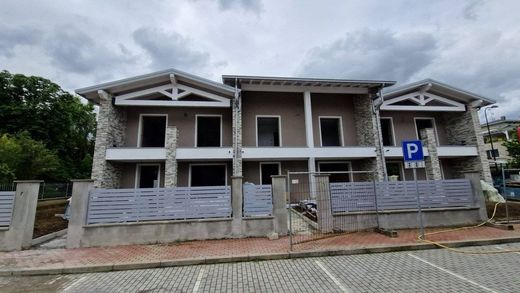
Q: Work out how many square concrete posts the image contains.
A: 6